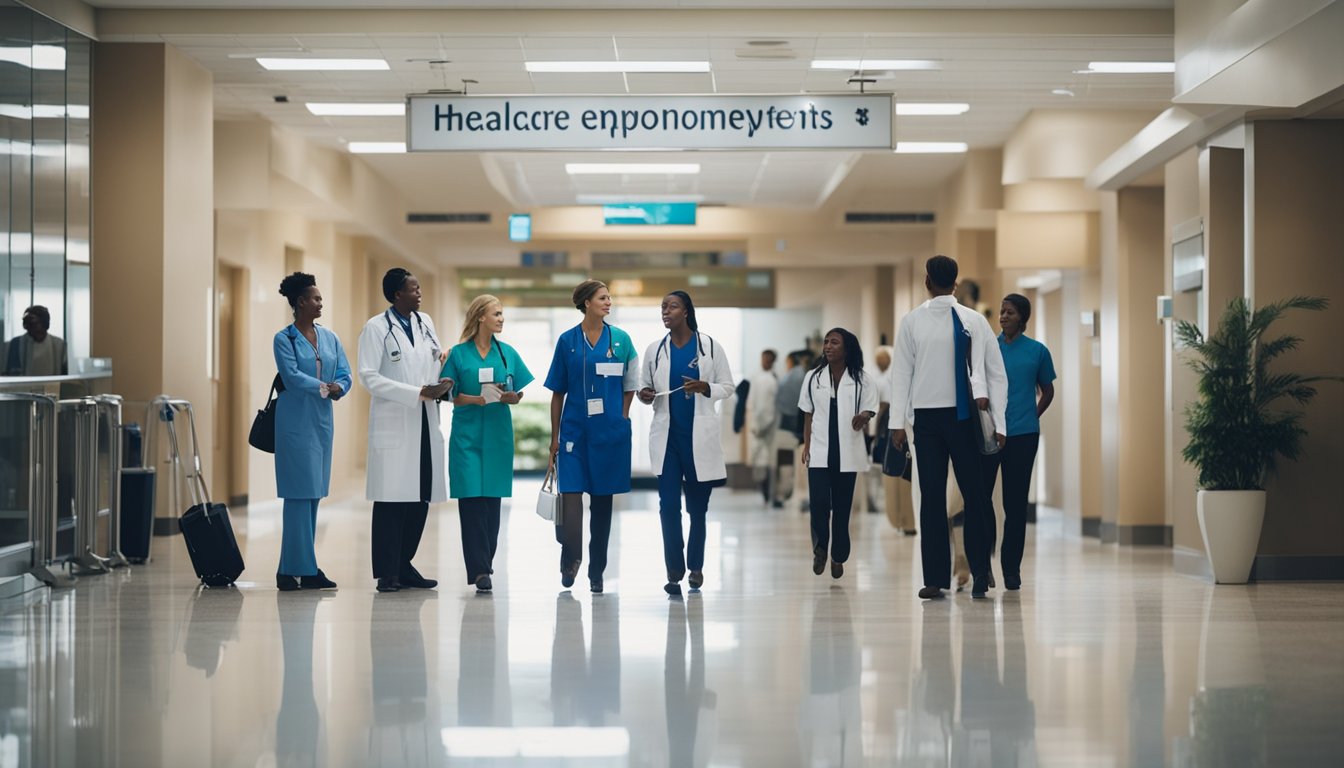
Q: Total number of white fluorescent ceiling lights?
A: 9